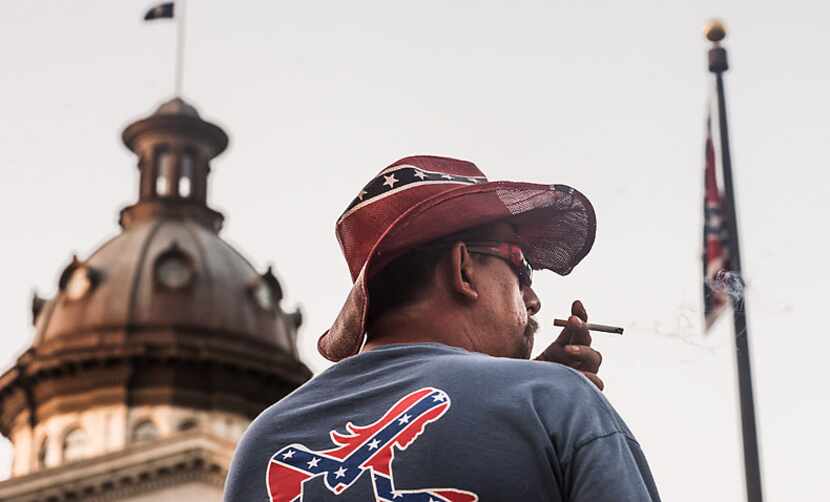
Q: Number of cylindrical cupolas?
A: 1